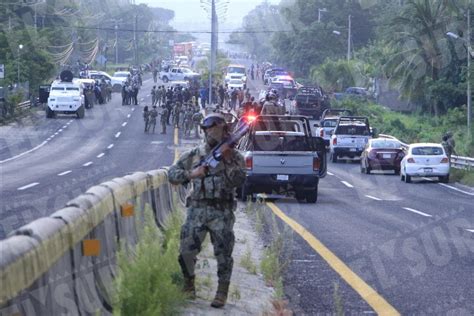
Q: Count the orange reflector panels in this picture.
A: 2